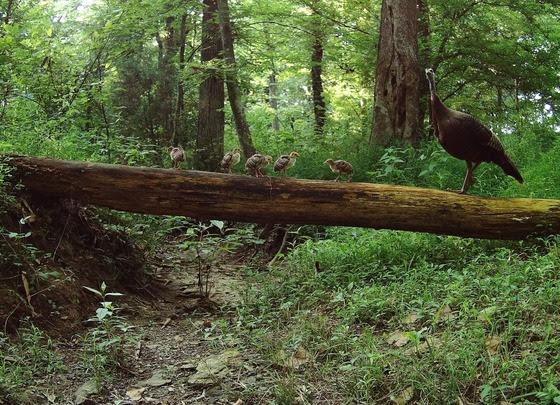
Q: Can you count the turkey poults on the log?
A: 5